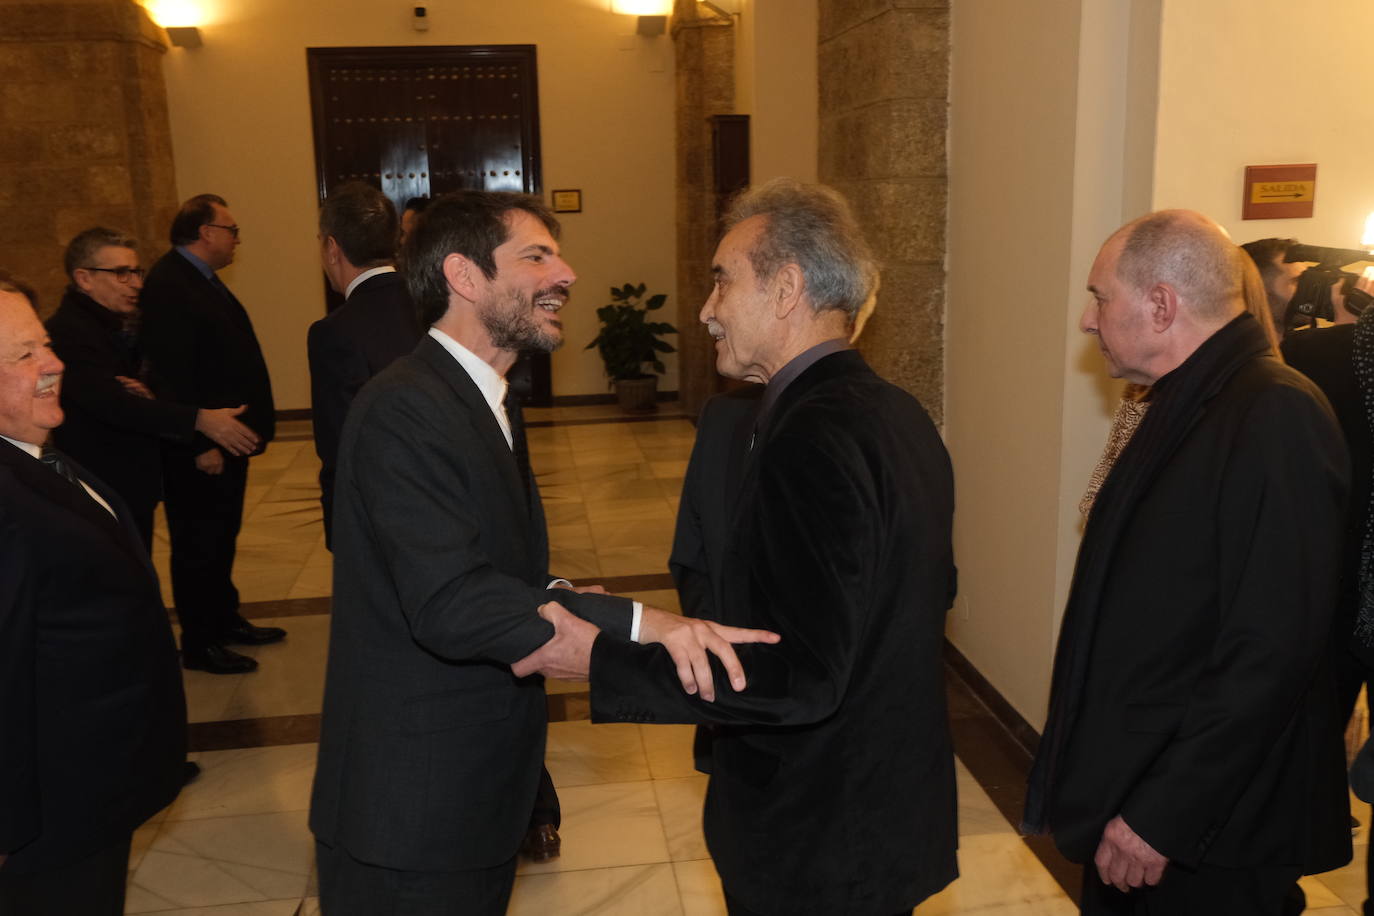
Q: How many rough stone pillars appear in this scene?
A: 3